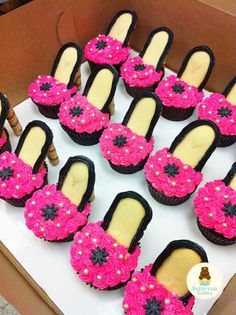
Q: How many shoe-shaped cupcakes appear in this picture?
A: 14